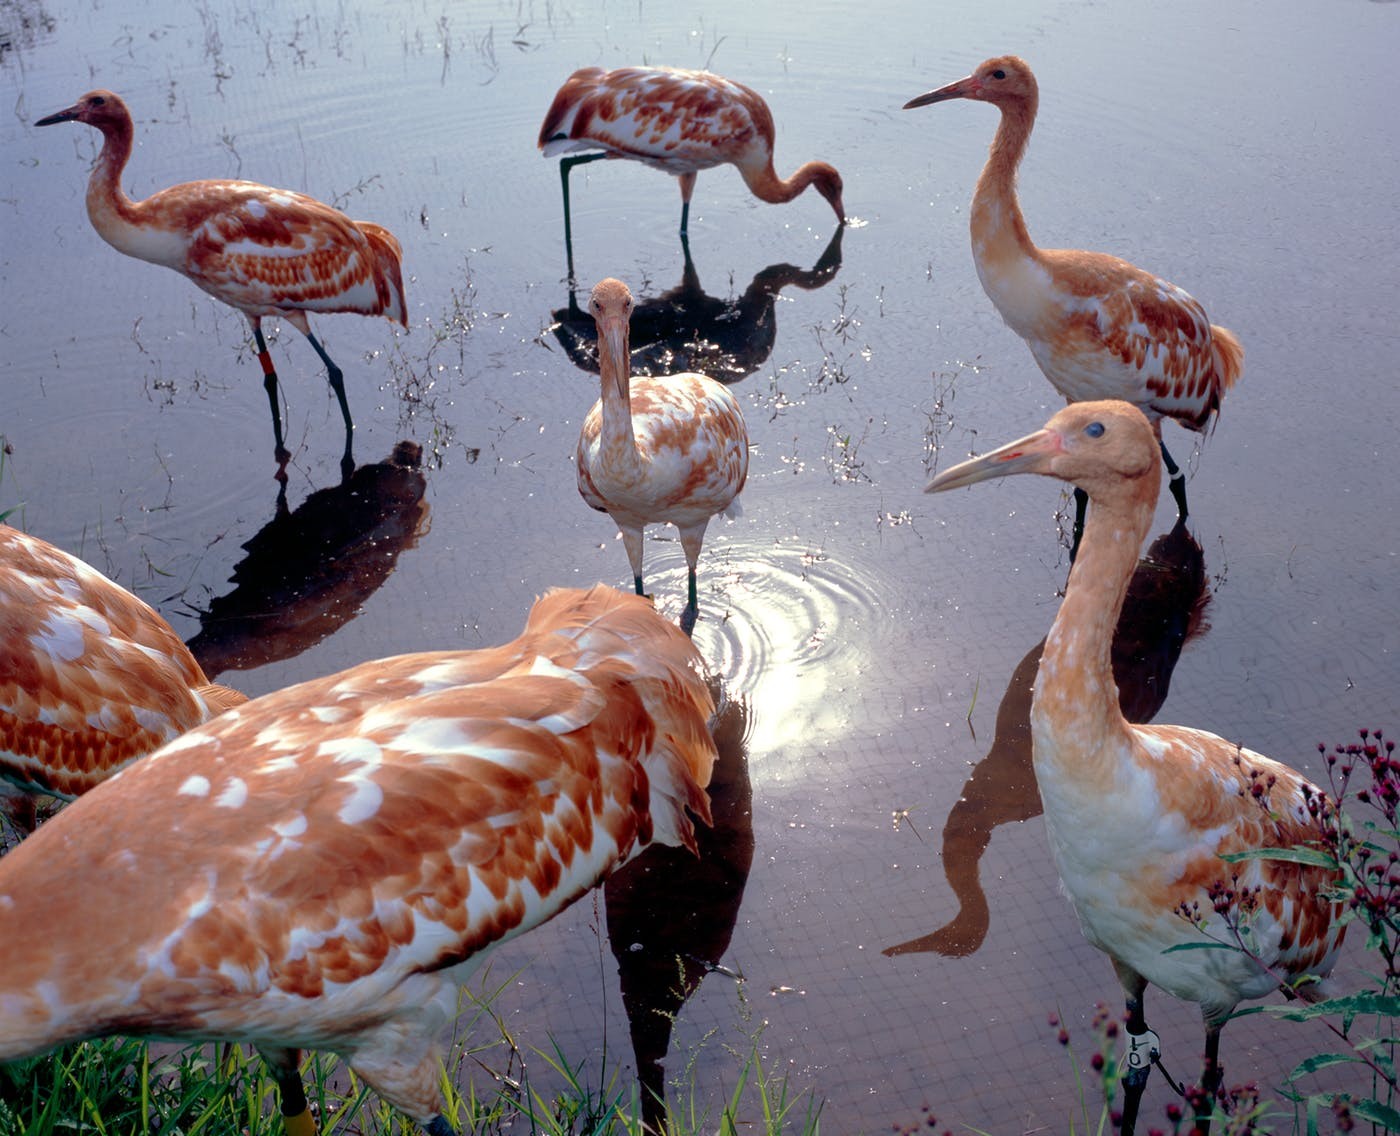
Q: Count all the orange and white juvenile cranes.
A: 7